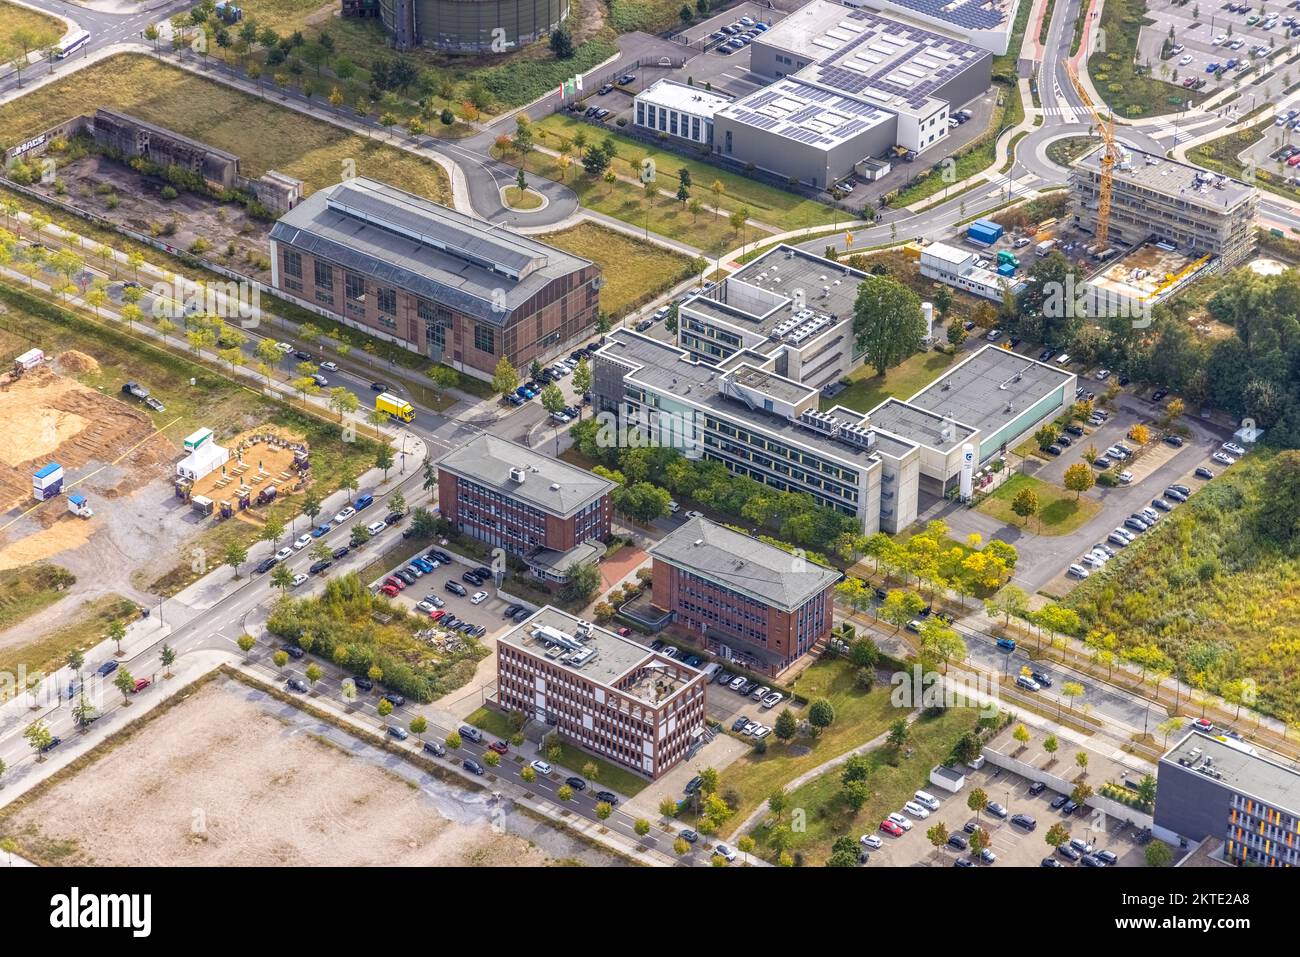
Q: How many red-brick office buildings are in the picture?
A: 3